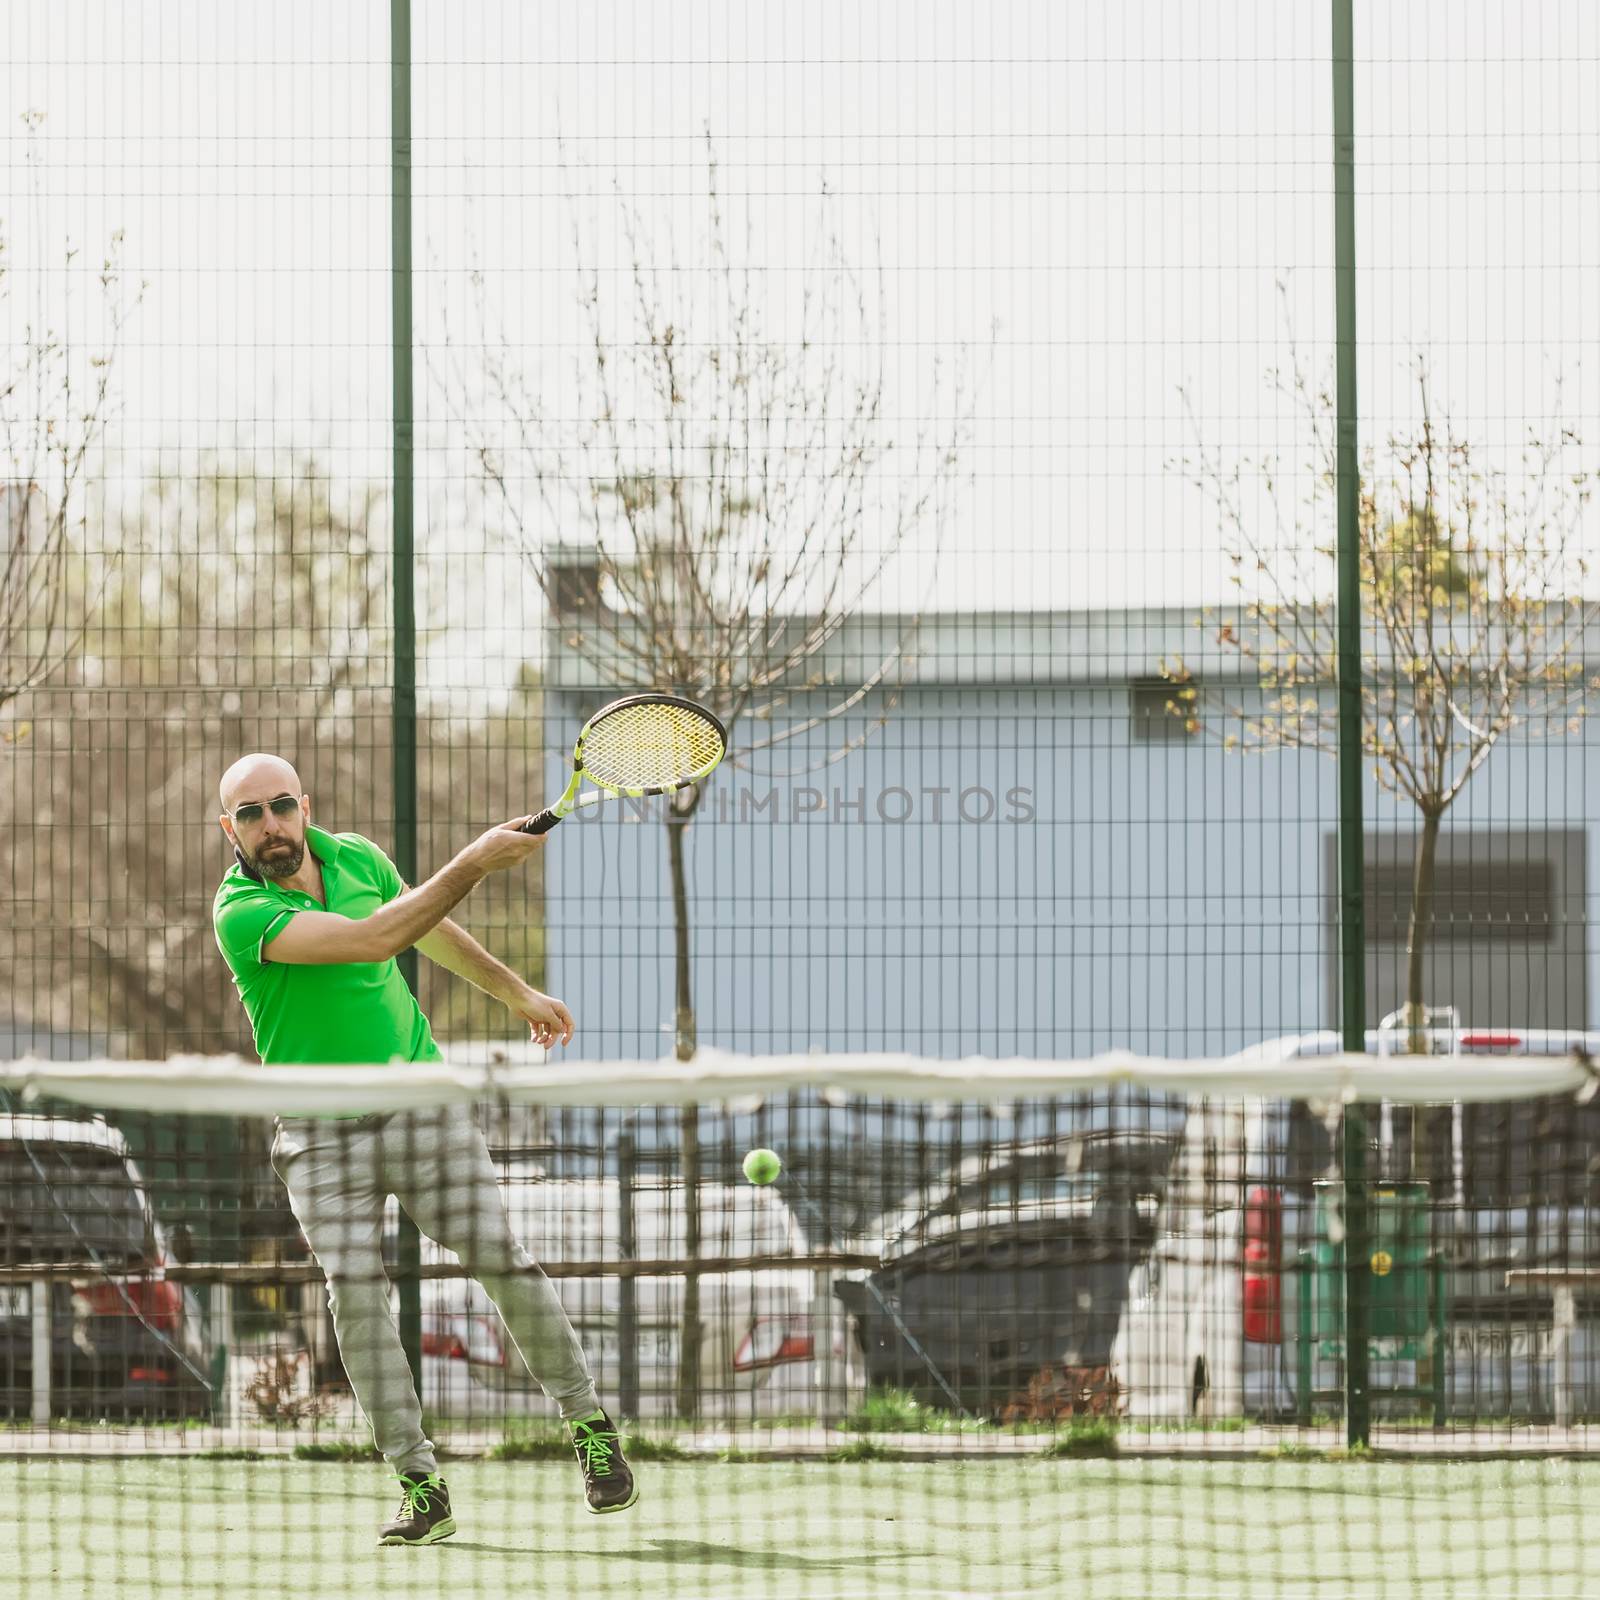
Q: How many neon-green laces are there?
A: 2